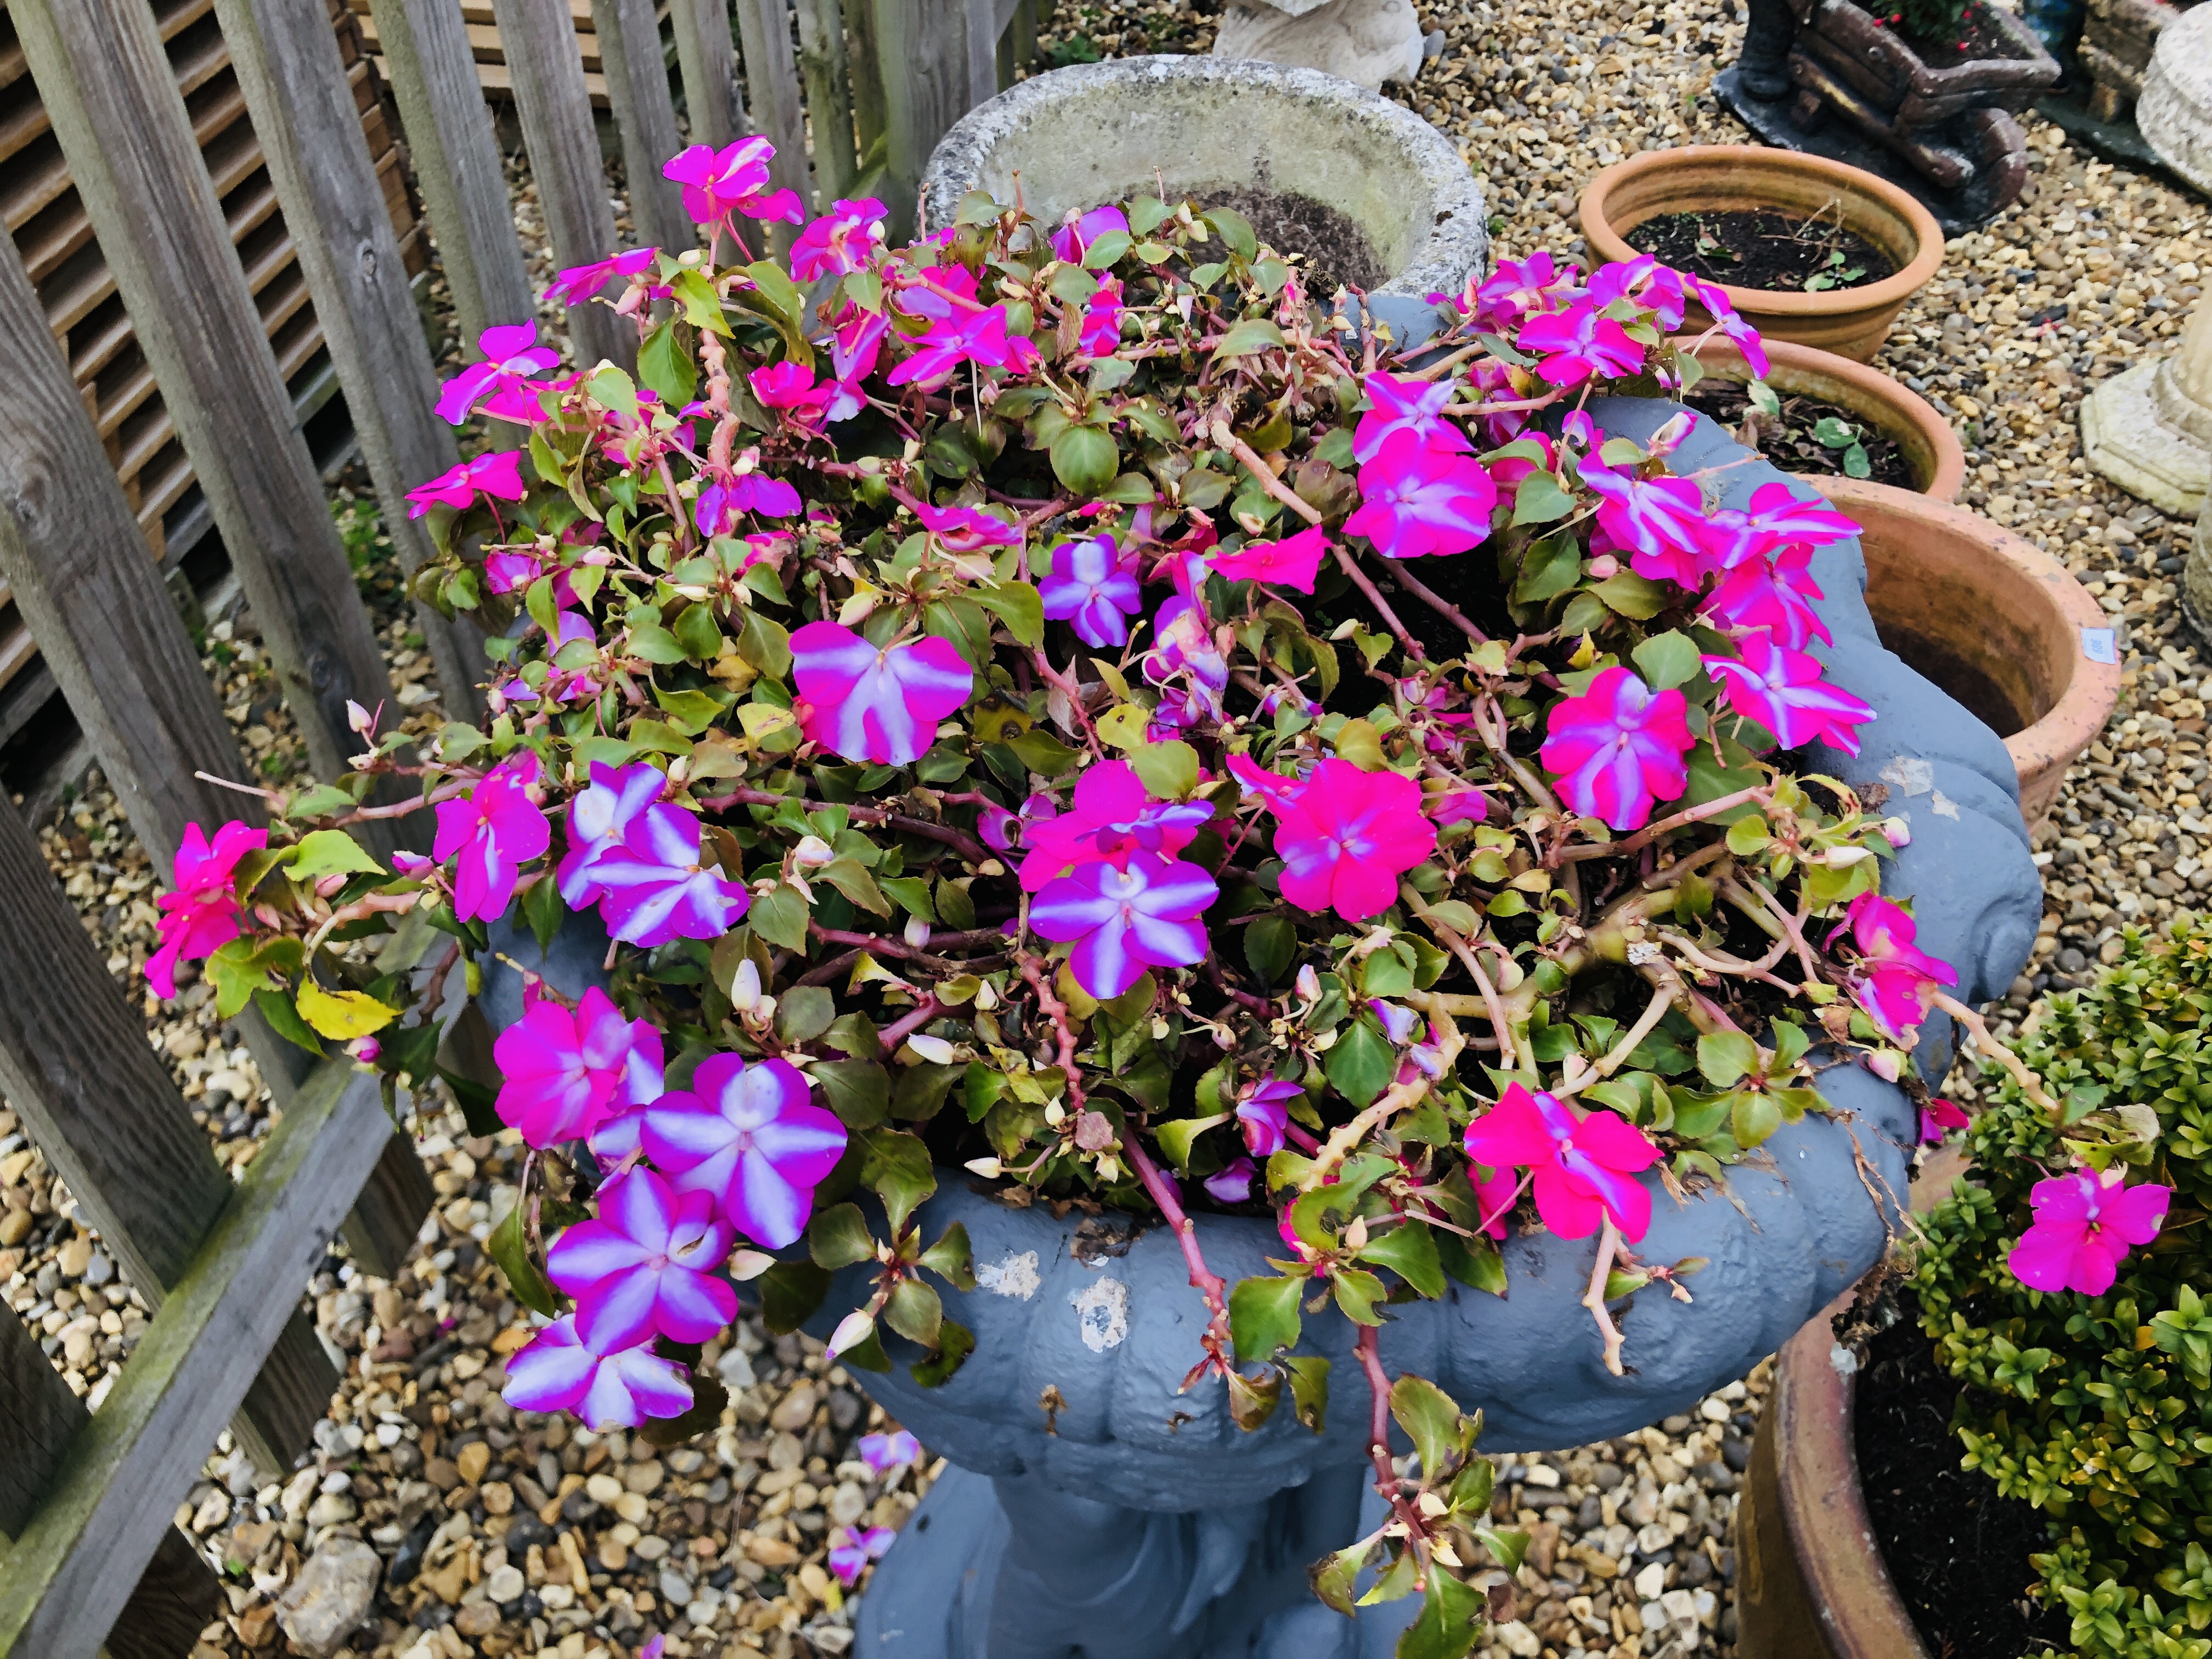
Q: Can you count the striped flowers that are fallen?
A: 2